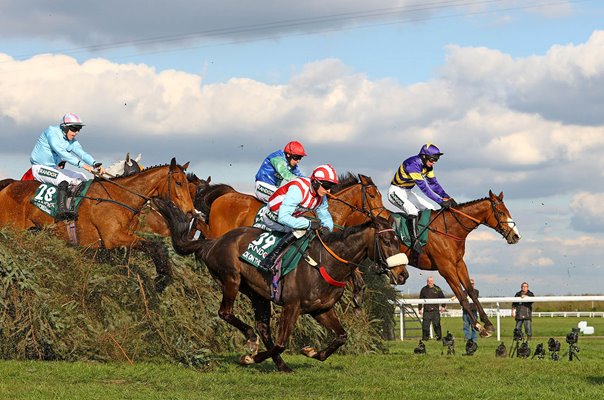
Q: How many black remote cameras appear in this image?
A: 9